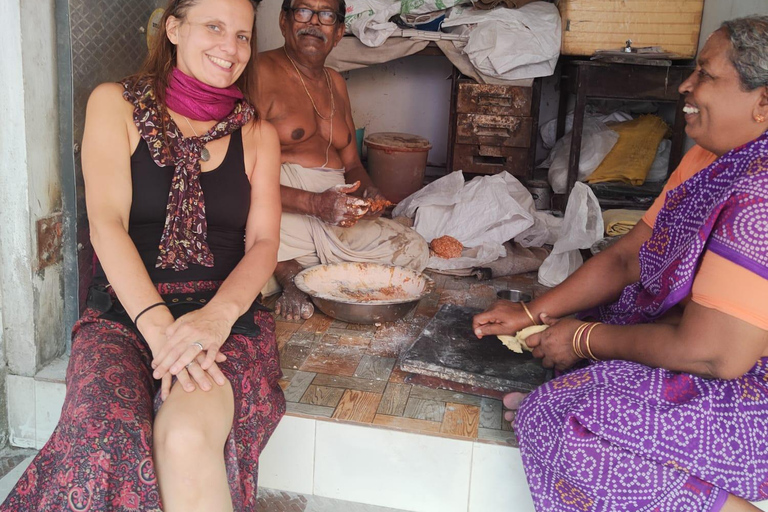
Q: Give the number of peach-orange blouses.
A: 1